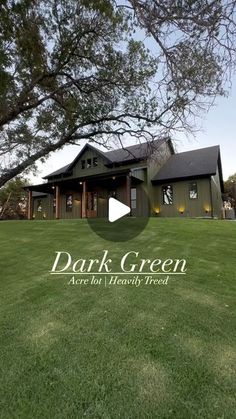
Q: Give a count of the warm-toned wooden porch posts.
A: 4